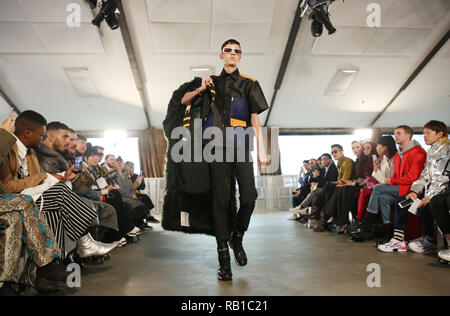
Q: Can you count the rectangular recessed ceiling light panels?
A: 3